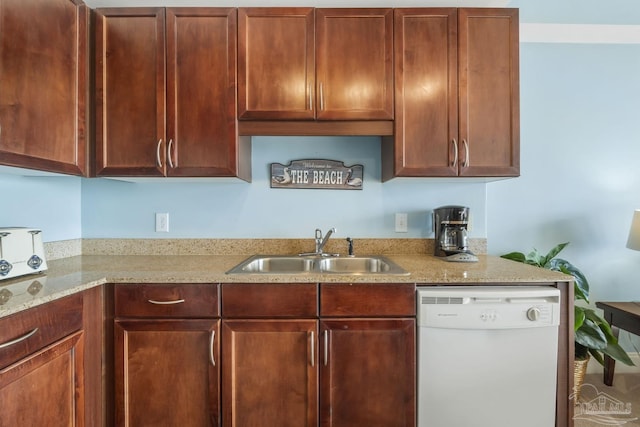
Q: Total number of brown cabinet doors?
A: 11